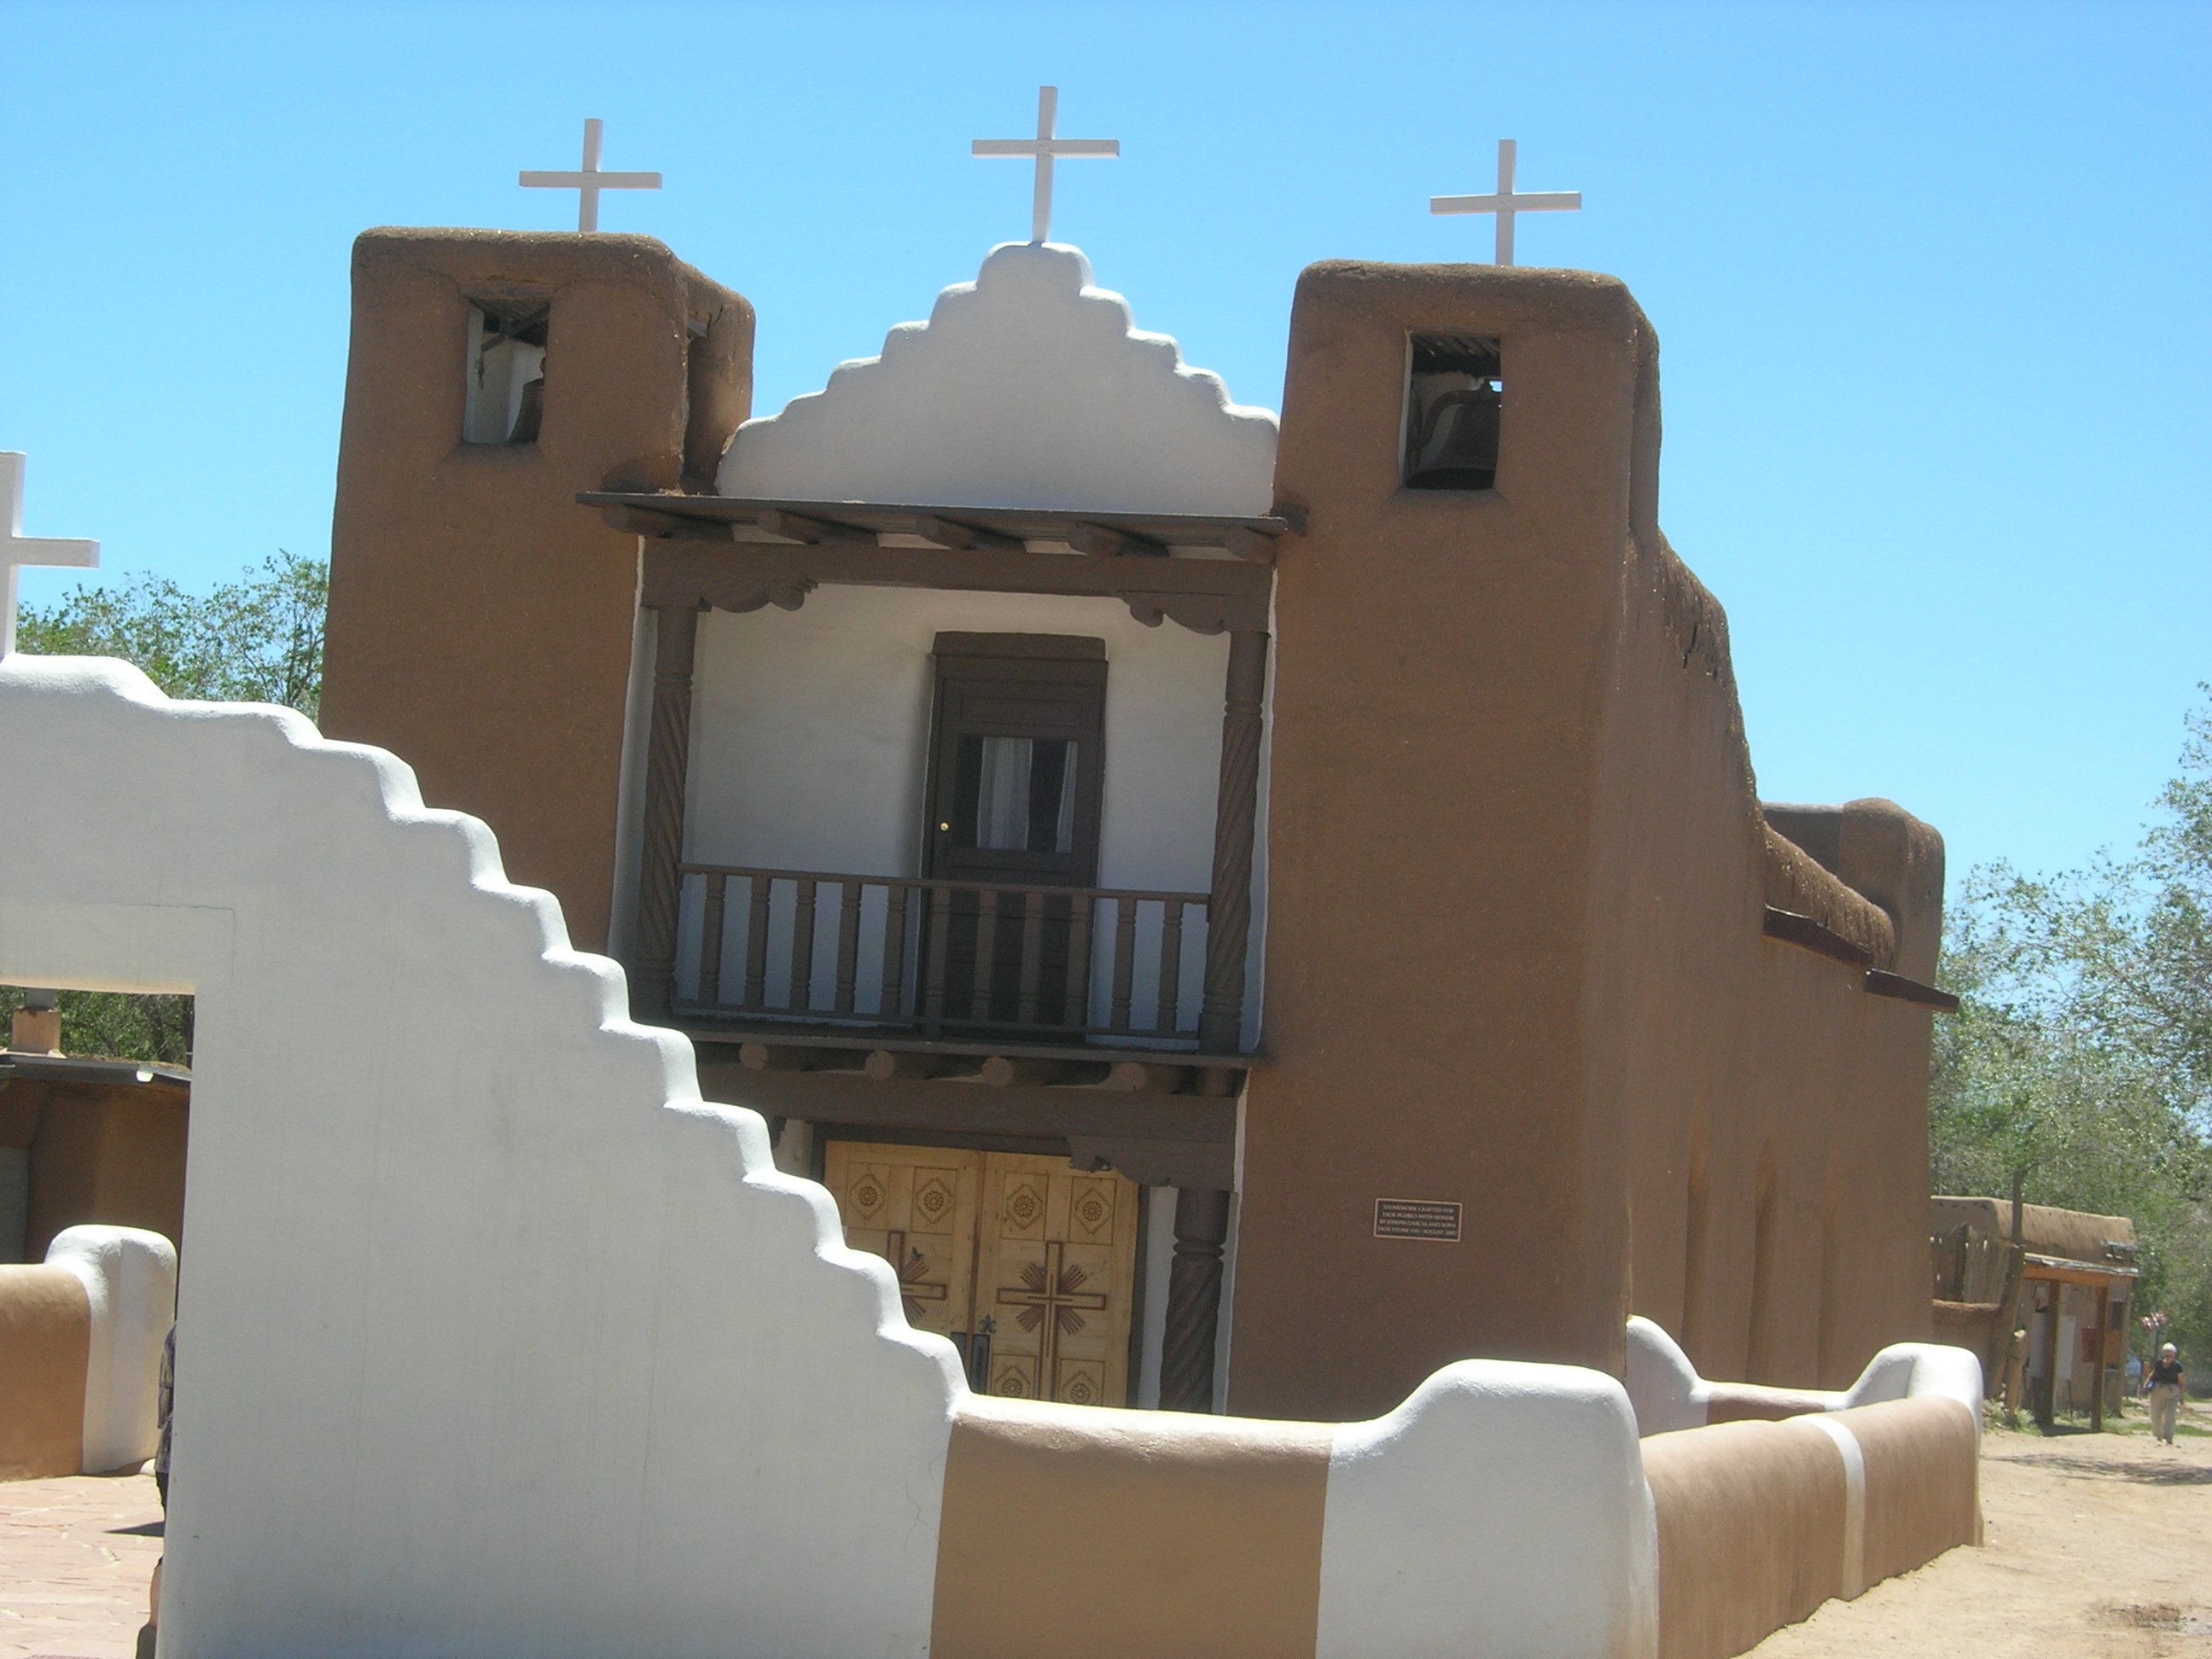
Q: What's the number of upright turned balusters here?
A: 11